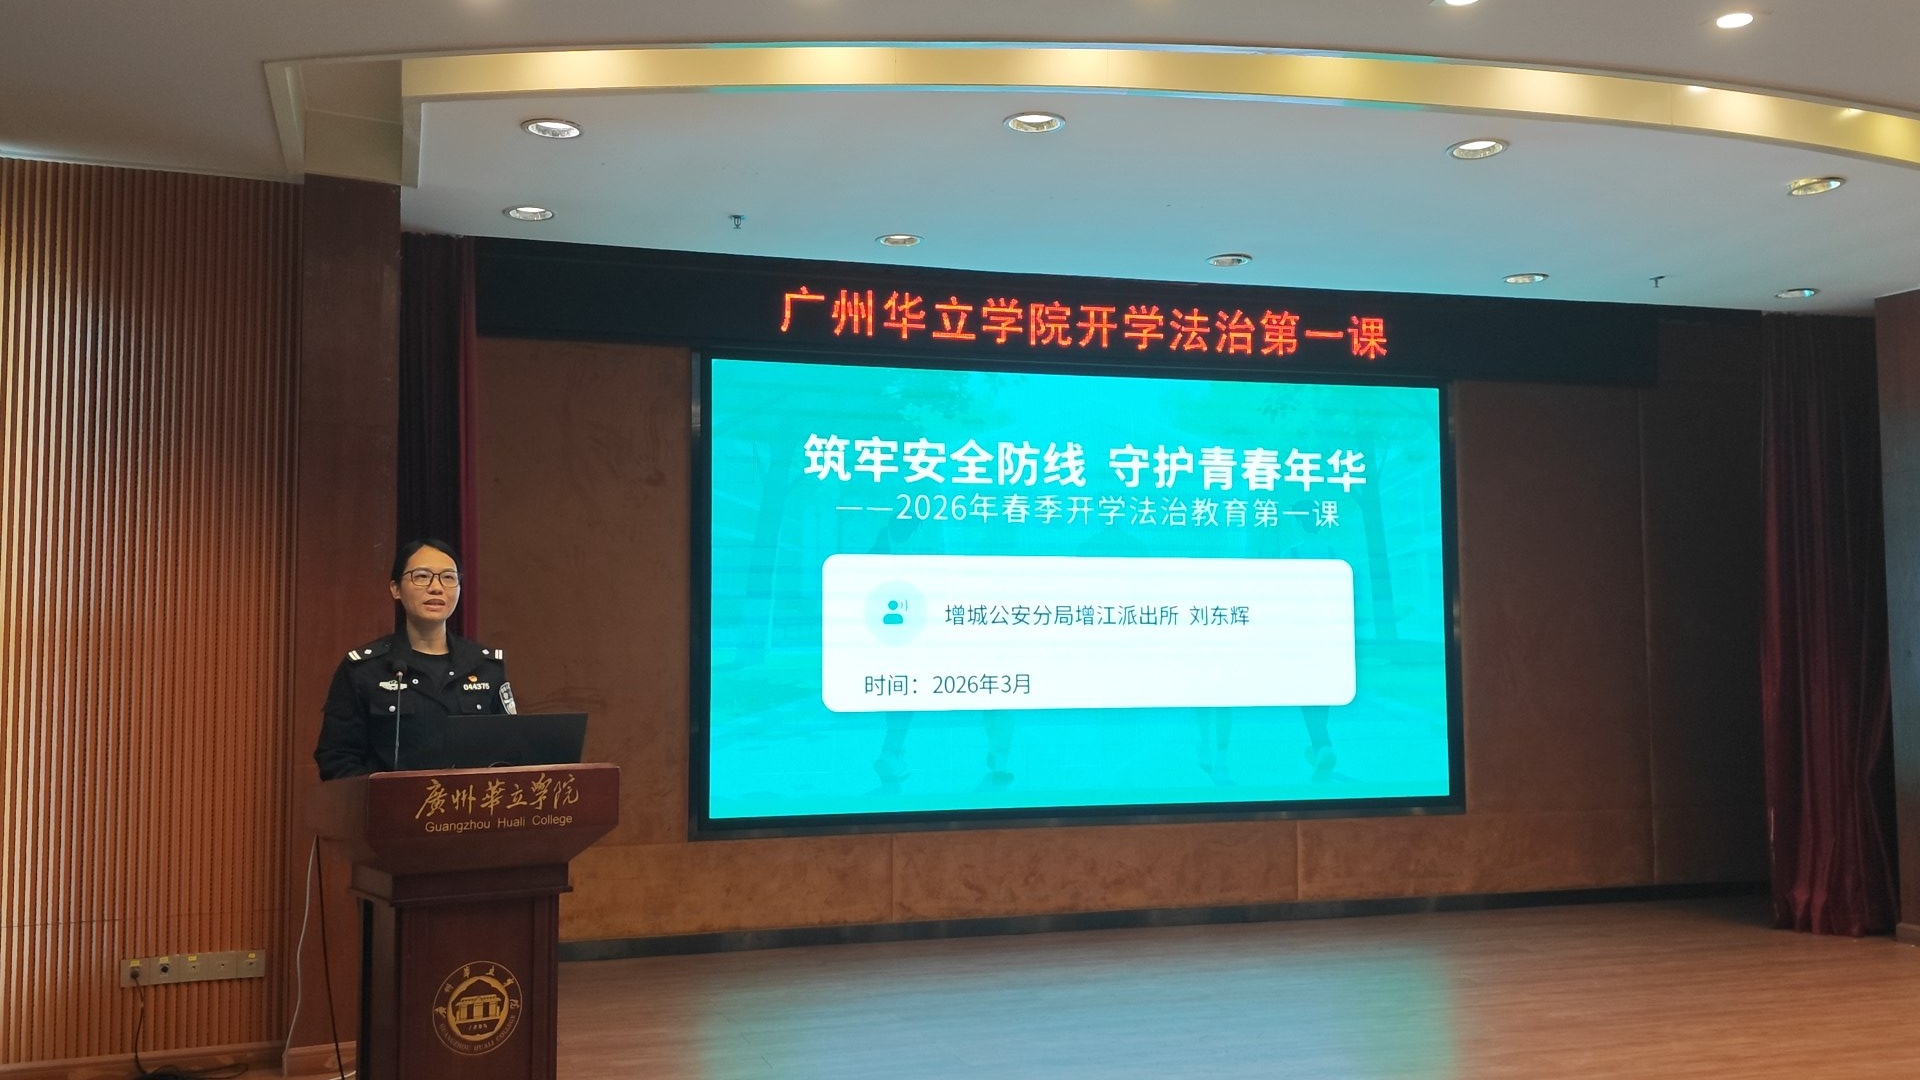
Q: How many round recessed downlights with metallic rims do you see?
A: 9